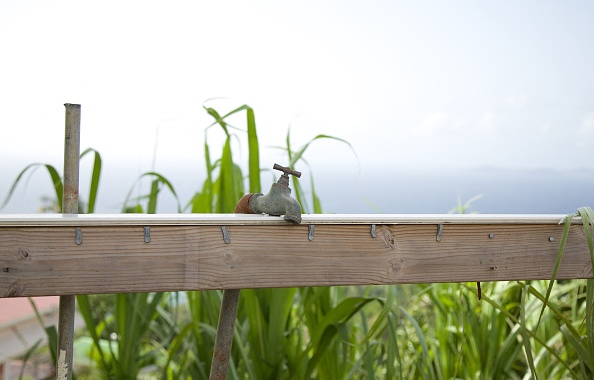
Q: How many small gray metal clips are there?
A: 6